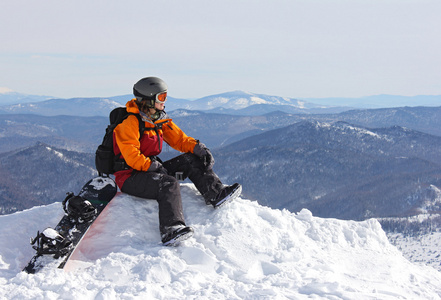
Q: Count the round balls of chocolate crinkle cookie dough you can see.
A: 0